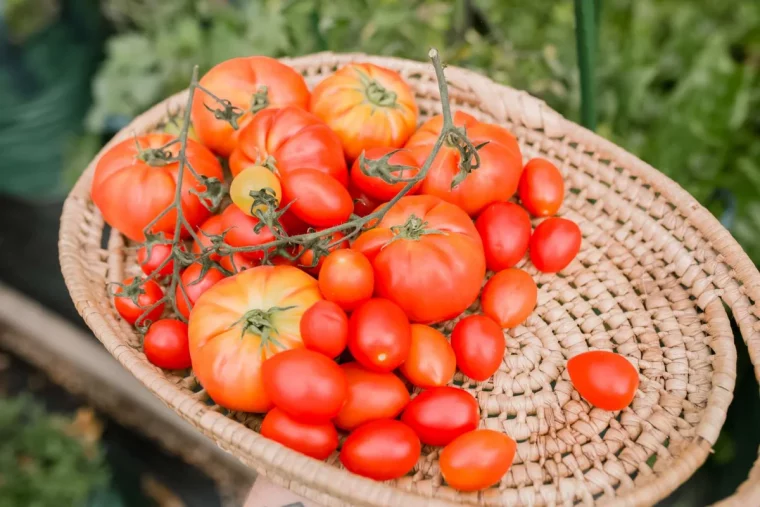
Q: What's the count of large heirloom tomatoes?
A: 7